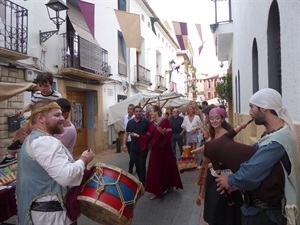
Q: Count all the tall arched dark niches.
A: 4